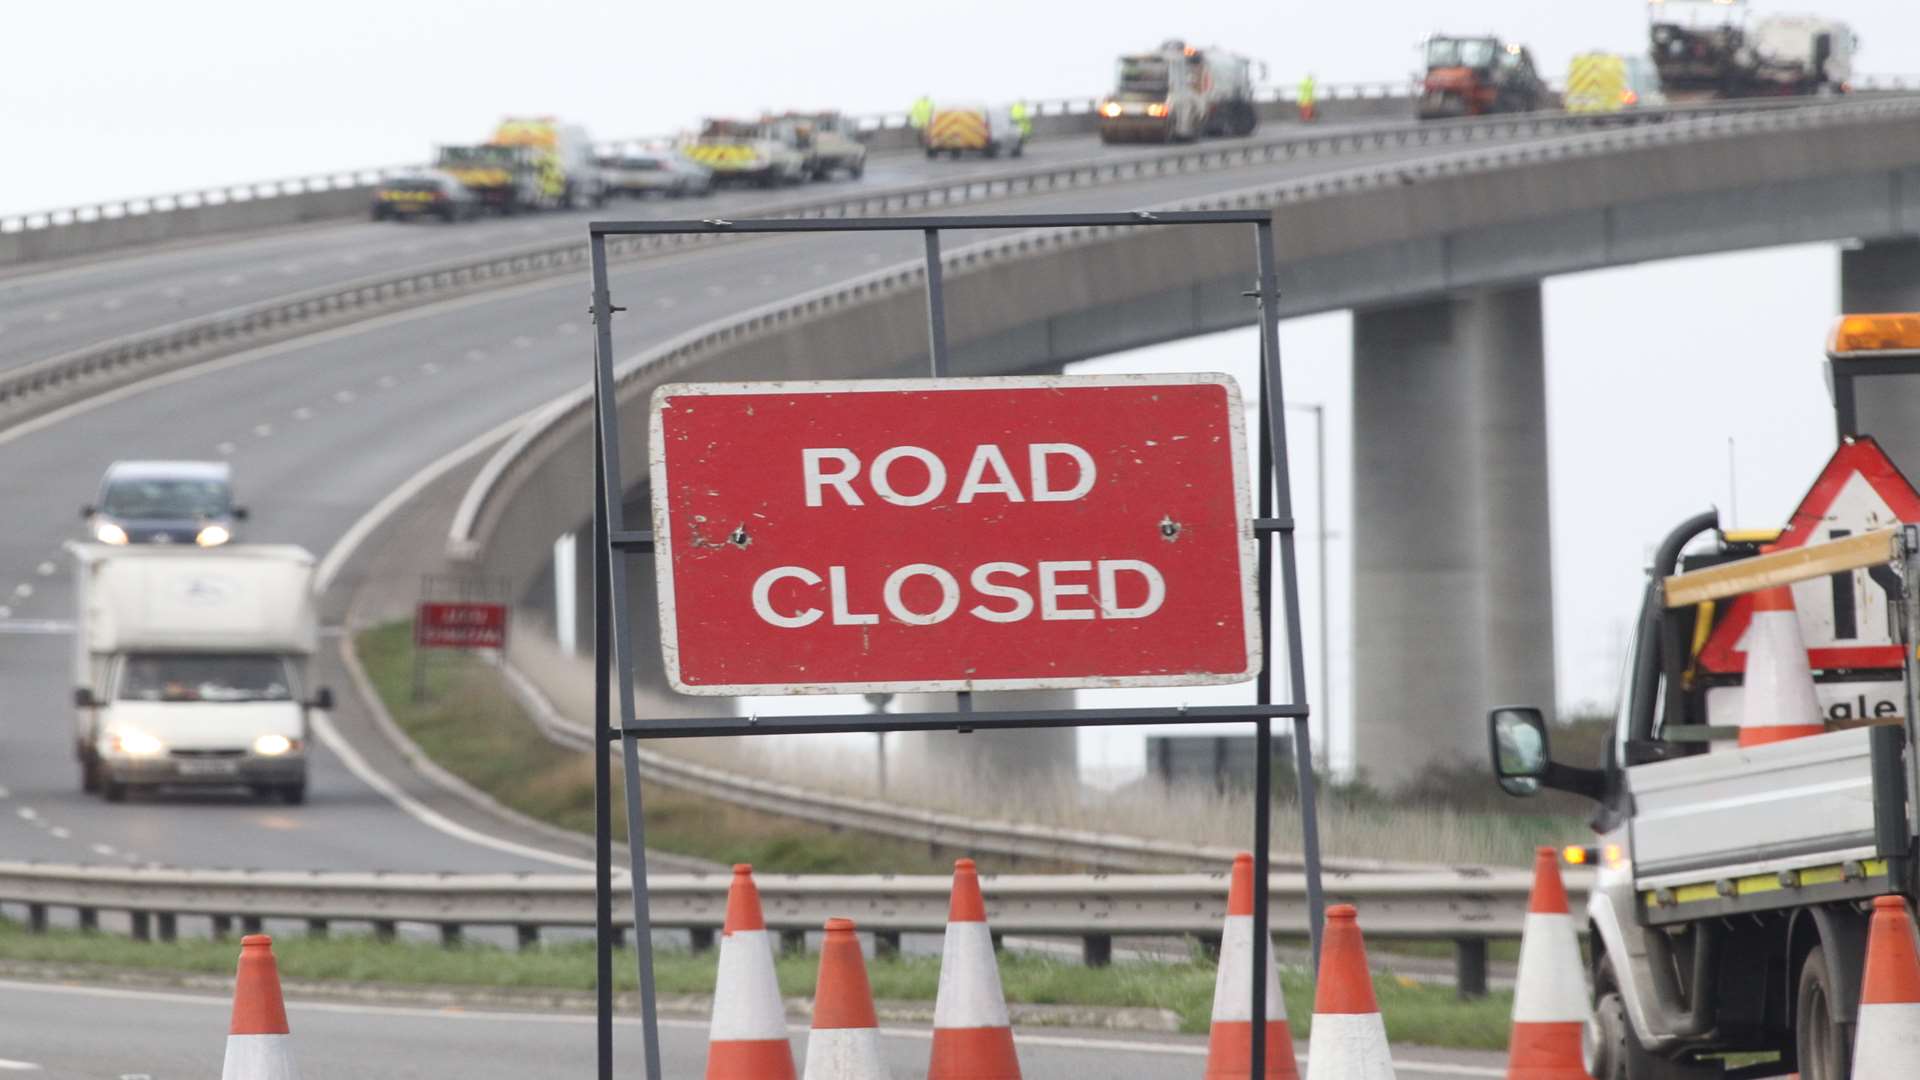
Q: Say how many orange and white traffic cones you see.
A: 9